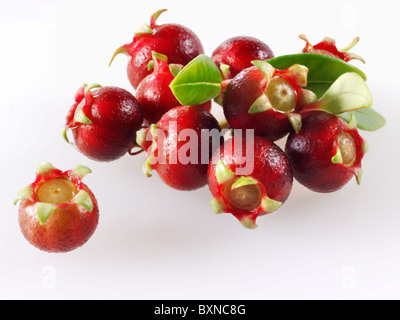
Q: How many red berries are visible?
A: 10